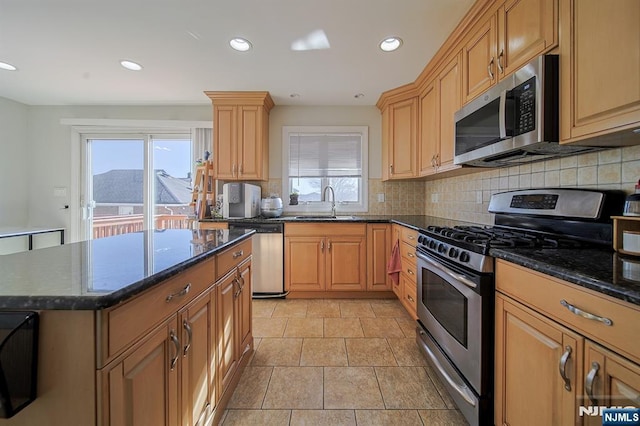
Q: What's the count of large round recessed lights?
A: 4